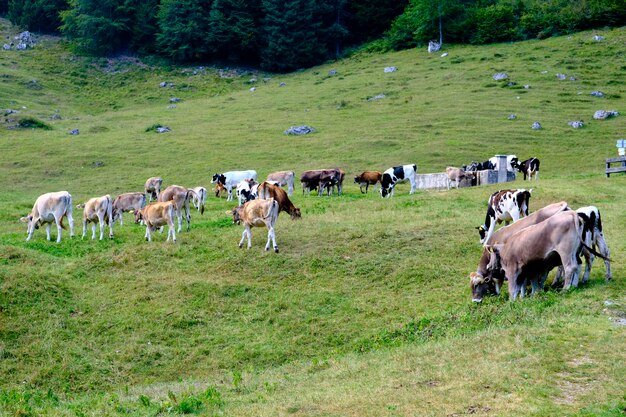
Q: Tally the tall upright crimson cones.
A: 0